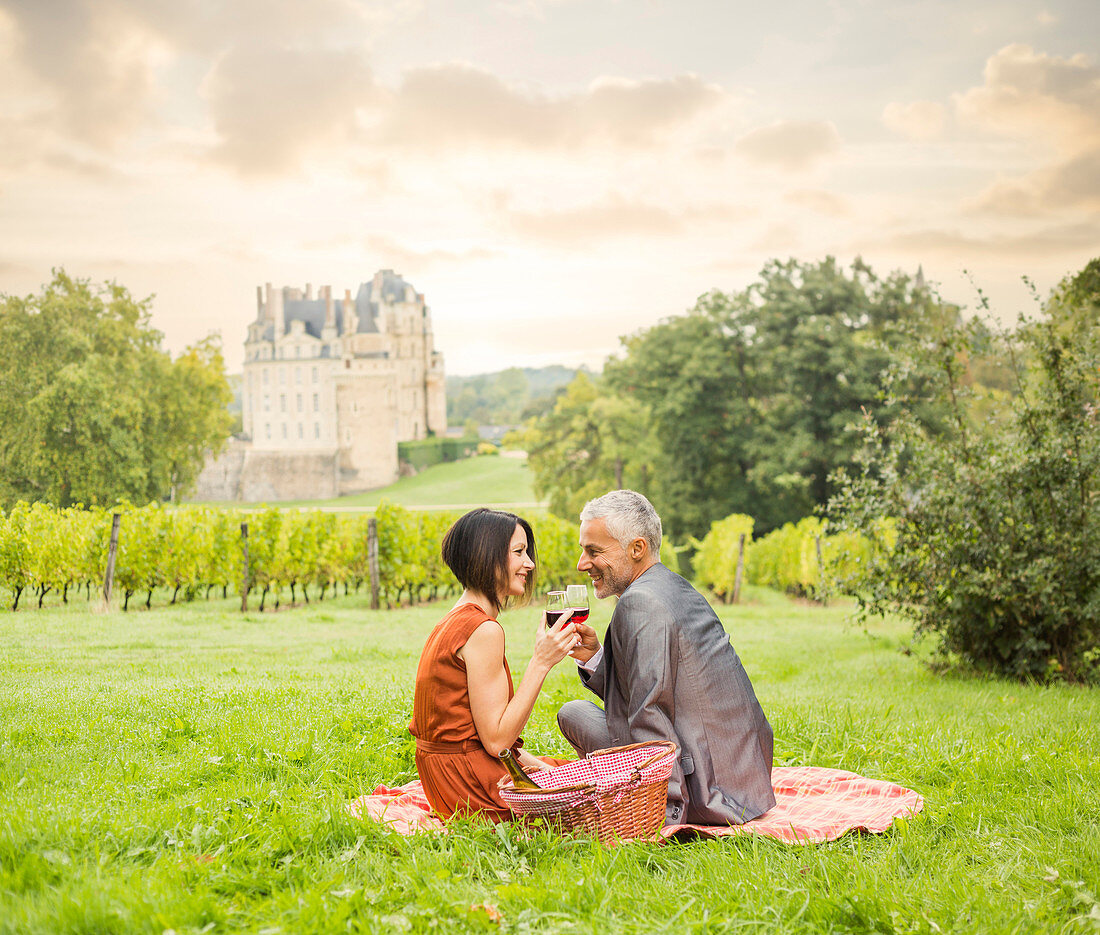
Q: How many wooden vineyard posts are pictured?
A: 5